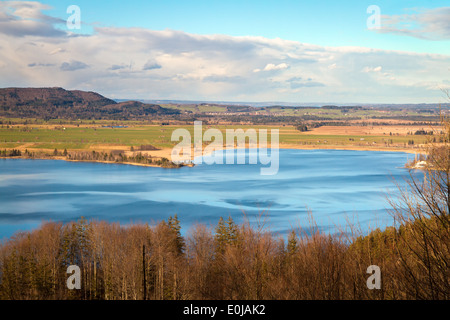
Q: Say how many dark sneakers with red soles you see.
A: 0